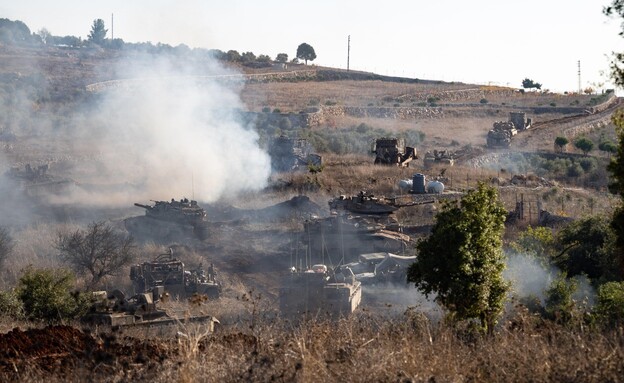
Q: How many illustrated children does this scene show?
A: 0